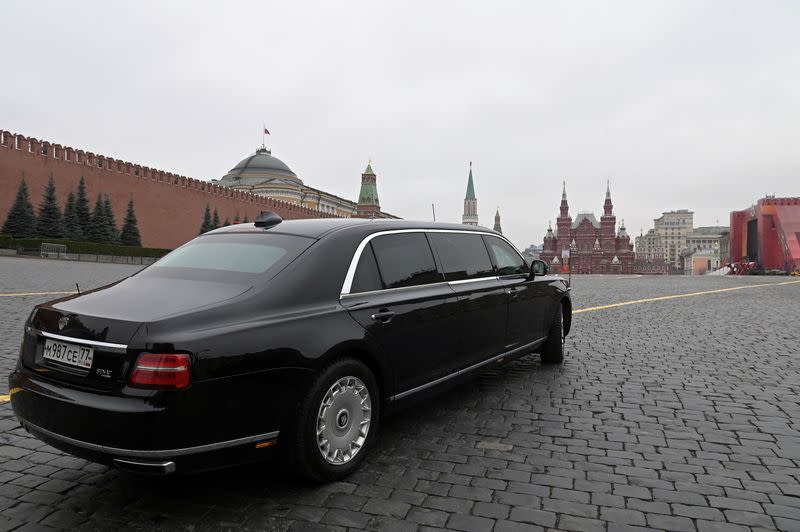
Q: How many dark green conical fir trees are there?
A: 12